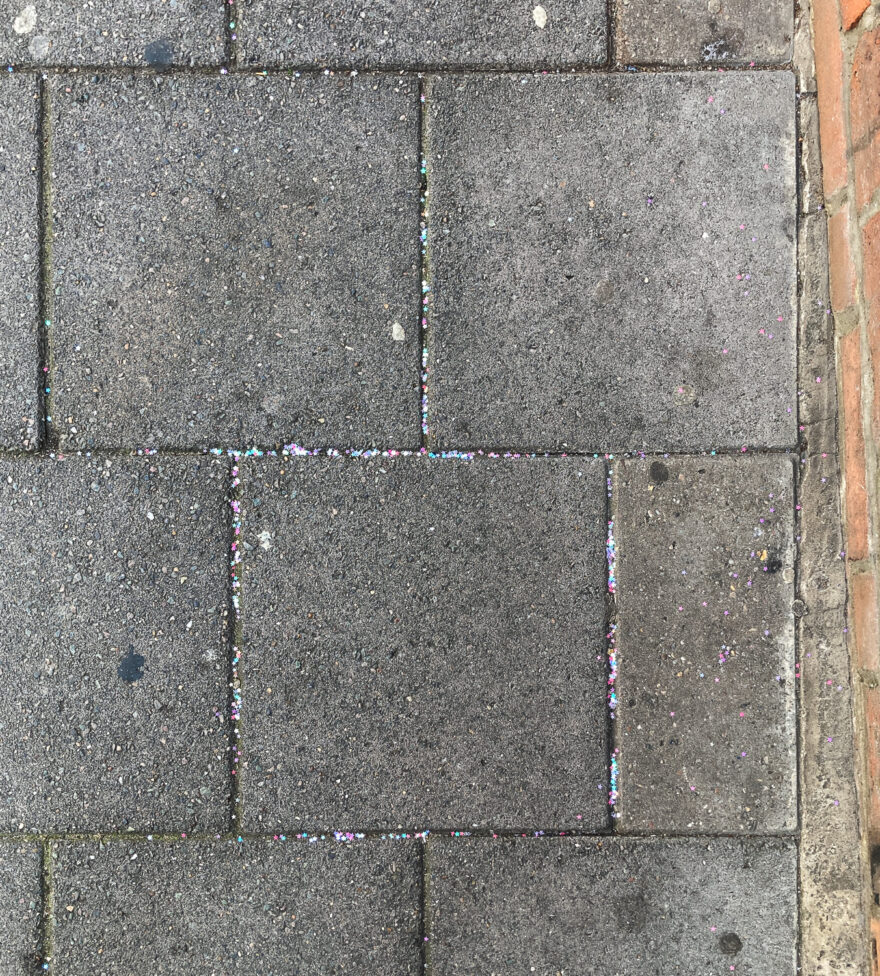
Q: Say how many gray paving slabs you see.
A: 12